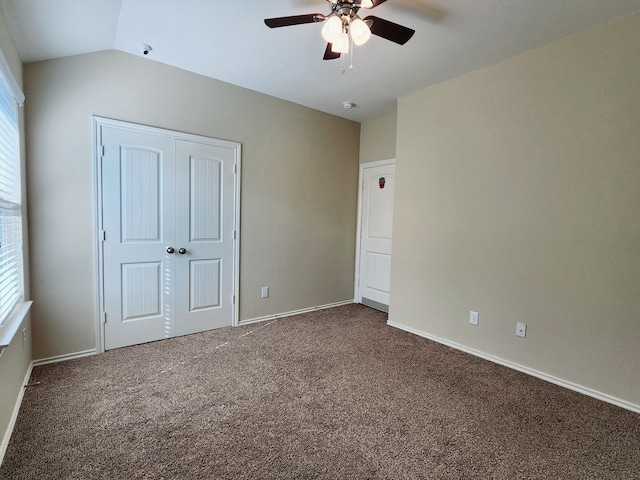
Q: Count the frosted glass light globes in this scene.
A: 3